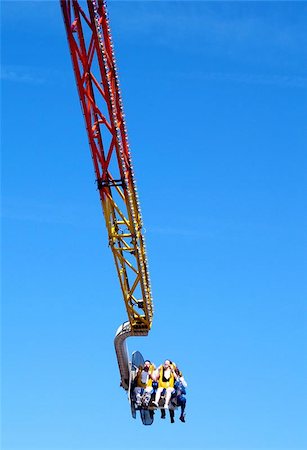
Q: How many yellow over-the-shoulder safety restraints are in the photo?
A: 2